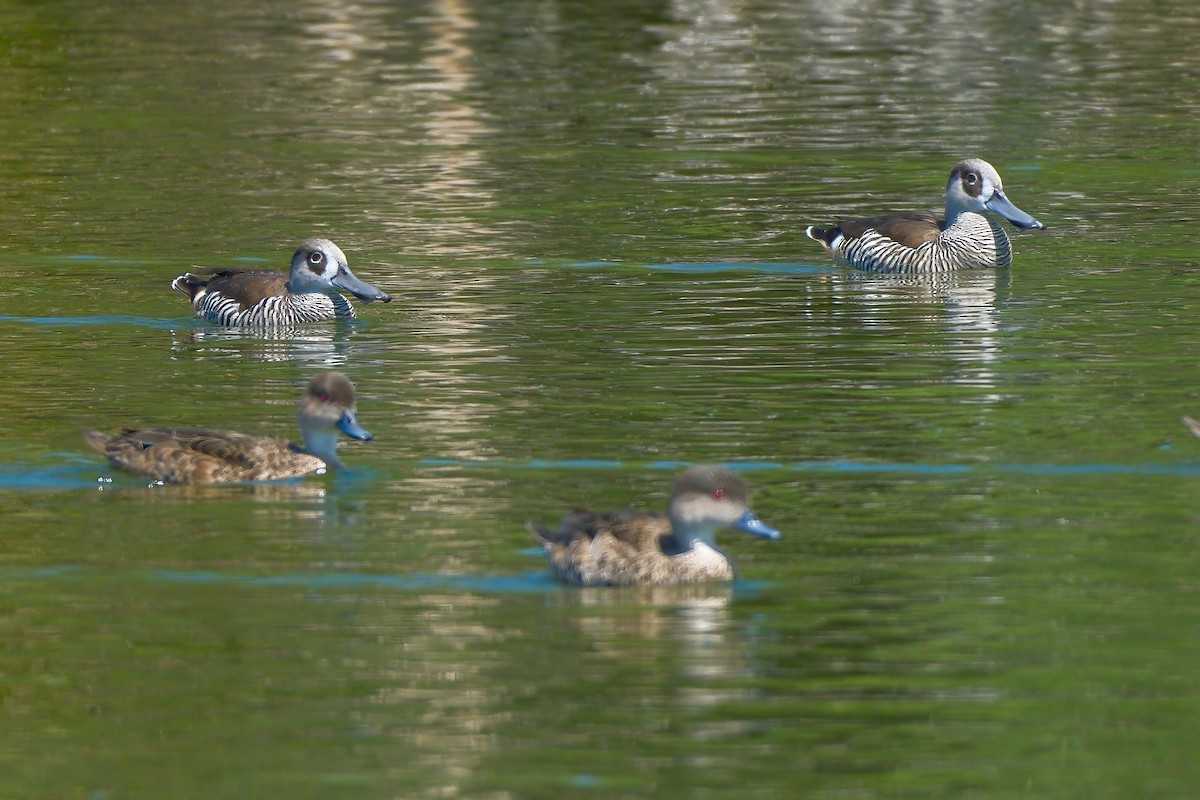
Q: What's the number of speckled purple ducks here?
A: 0